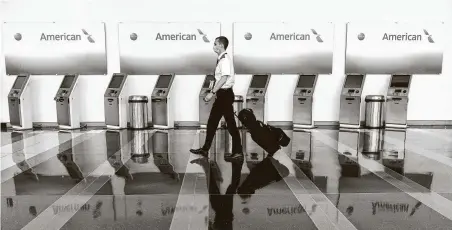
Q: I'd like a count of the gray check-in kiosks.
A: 9